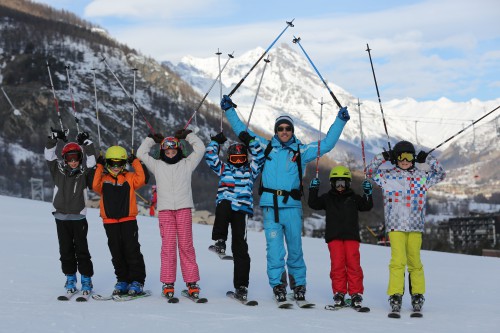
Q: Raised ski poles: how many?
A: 14